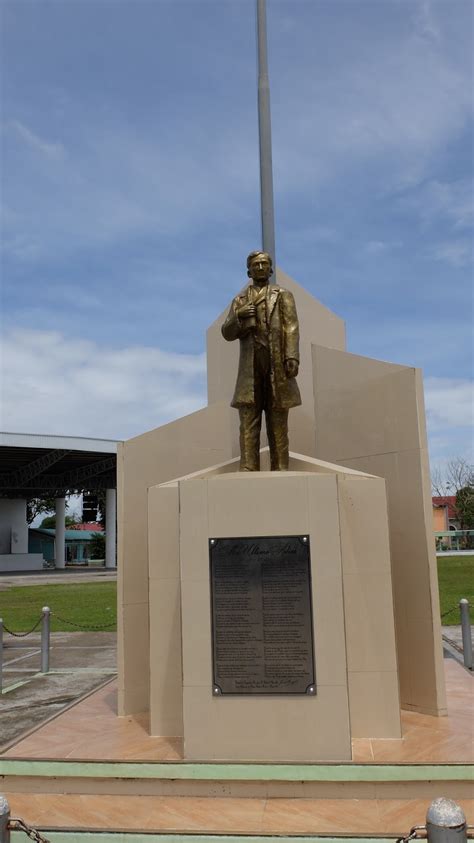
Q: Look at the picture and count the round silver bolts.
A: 4